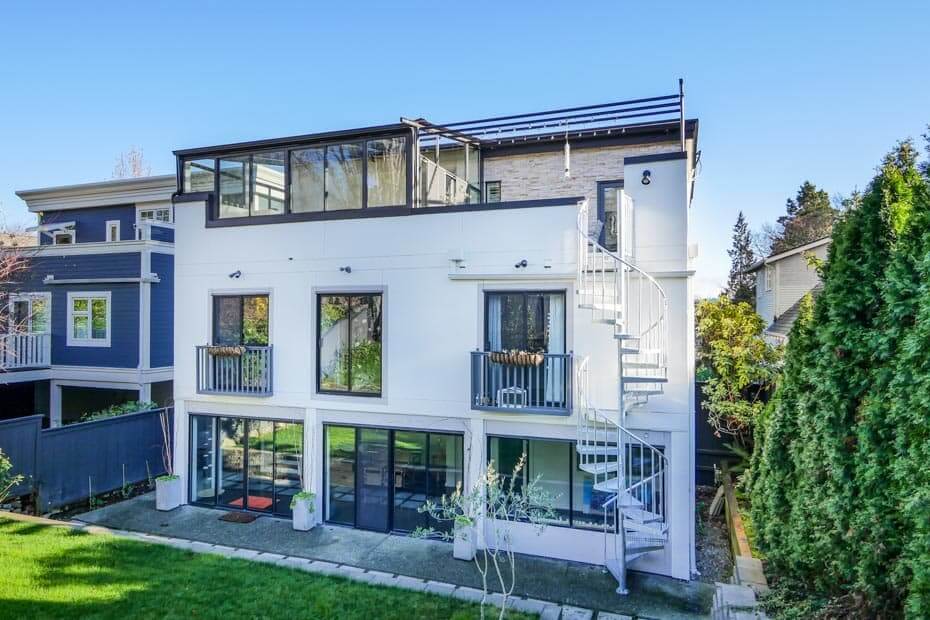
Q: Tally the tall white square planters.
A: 3